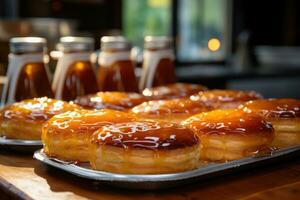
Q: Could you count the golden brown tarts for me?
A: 9